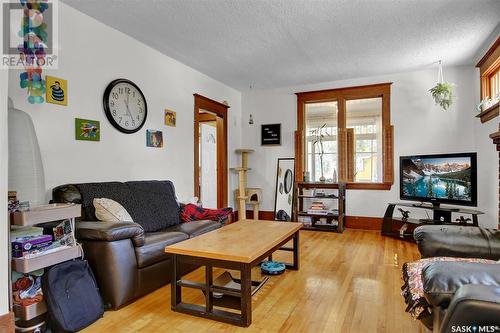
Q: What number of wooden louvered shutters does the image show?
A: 4